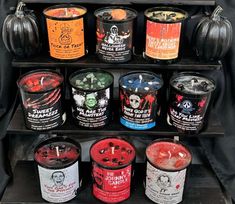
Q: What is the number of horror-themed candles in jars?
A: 10